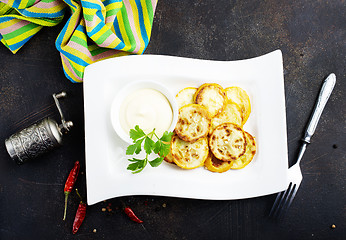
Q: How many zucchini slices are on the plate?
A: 10